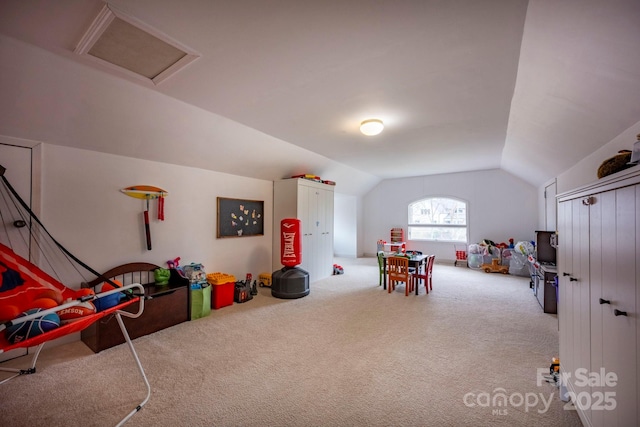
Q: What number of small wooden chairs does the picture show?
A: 4